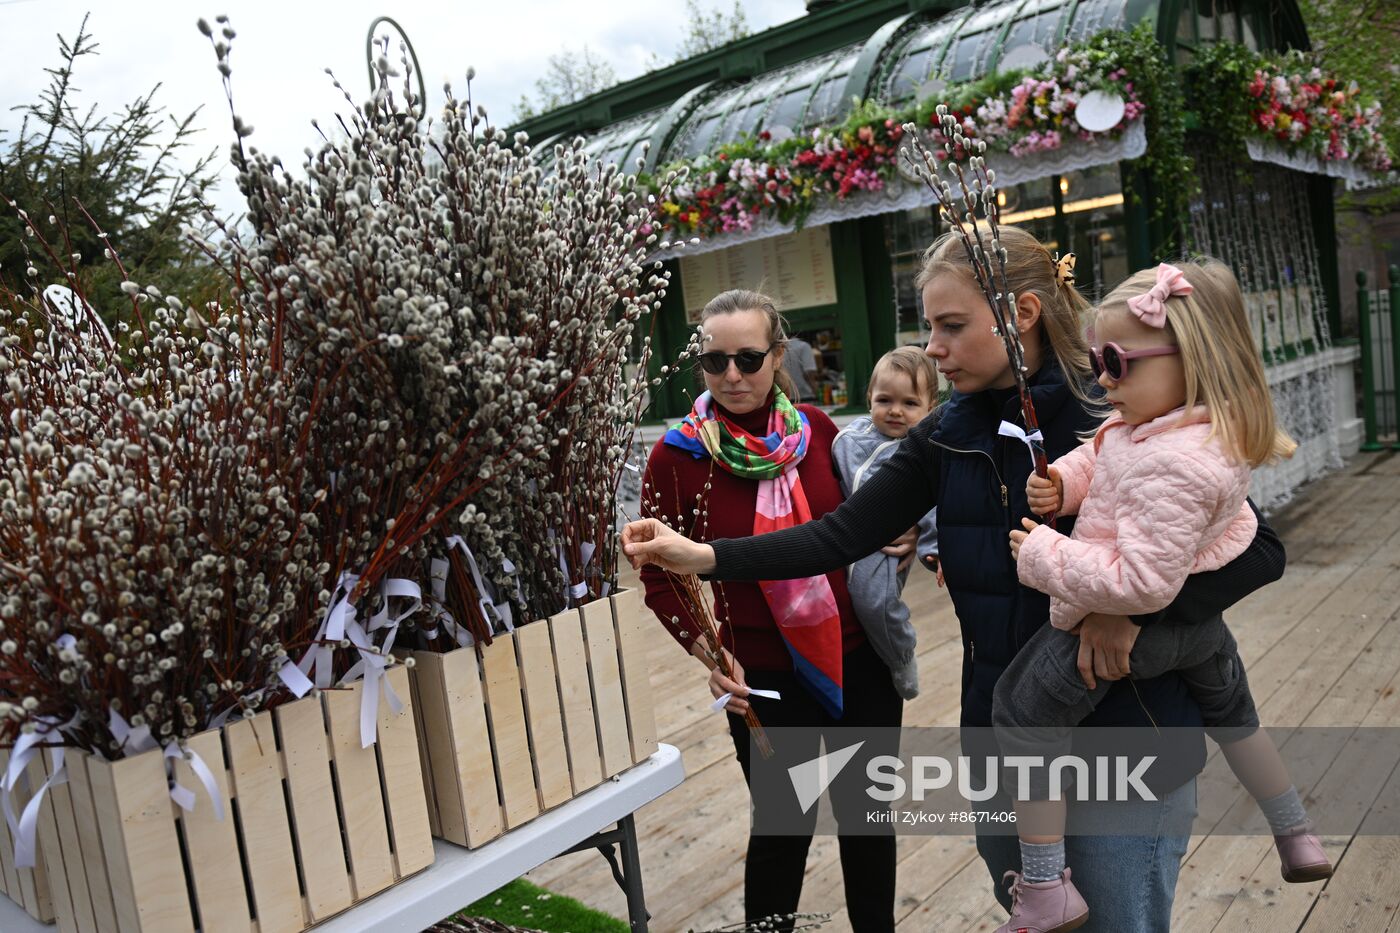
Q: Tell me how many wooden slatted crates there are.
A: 3